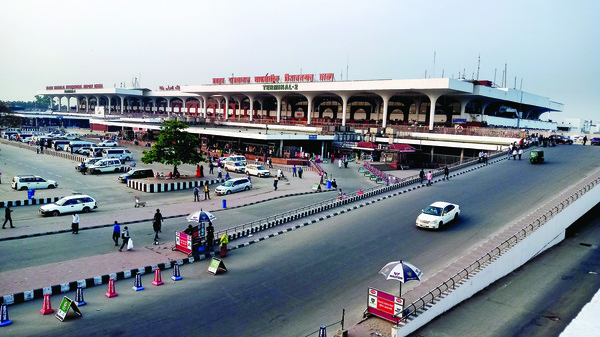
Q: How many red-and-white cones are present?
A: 3